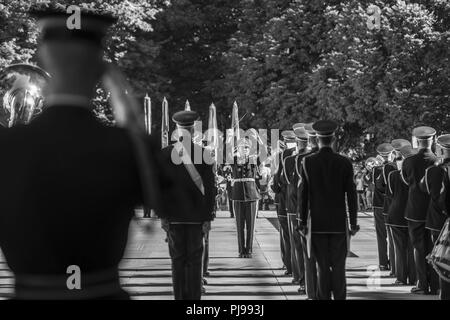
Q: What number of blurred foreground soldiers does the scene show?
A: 1